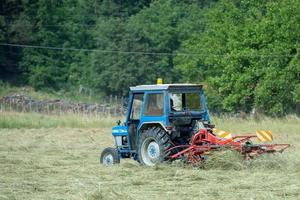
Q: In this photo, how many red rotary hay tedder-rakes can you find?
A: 1